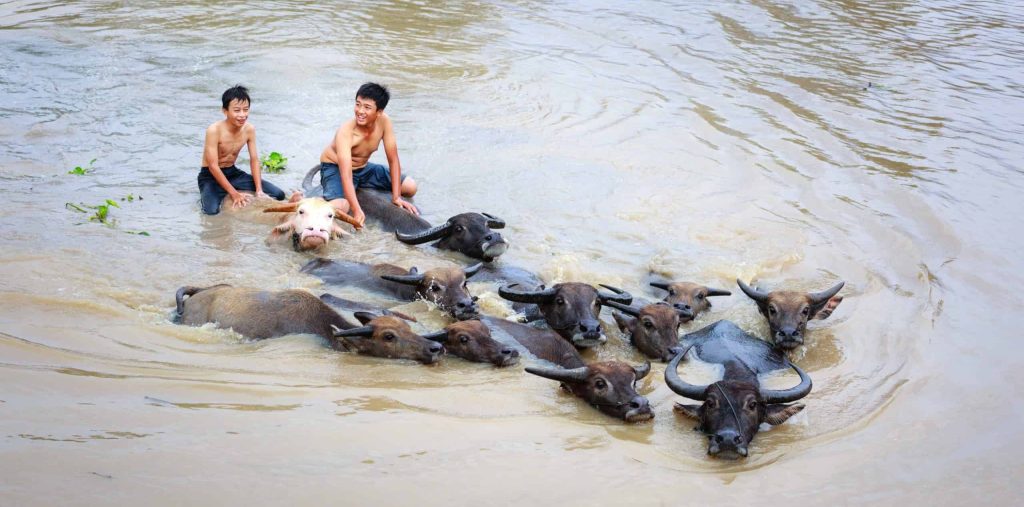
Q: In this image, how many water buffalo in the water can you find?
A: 11